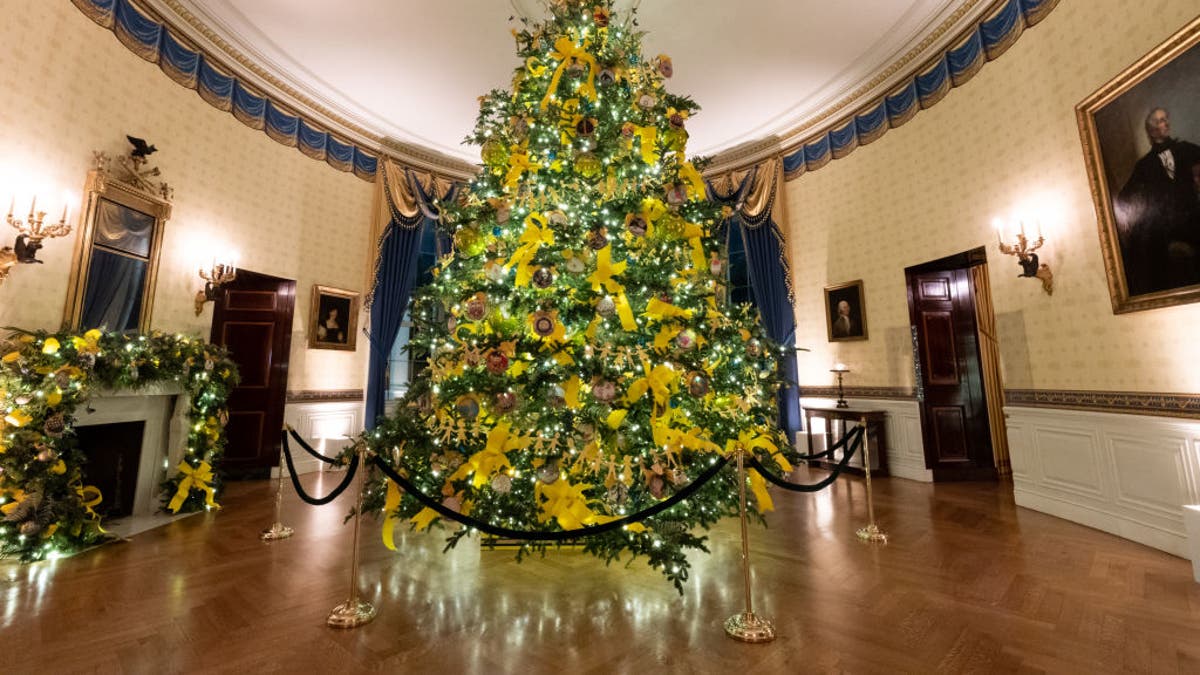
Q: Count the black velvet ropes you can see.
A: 5